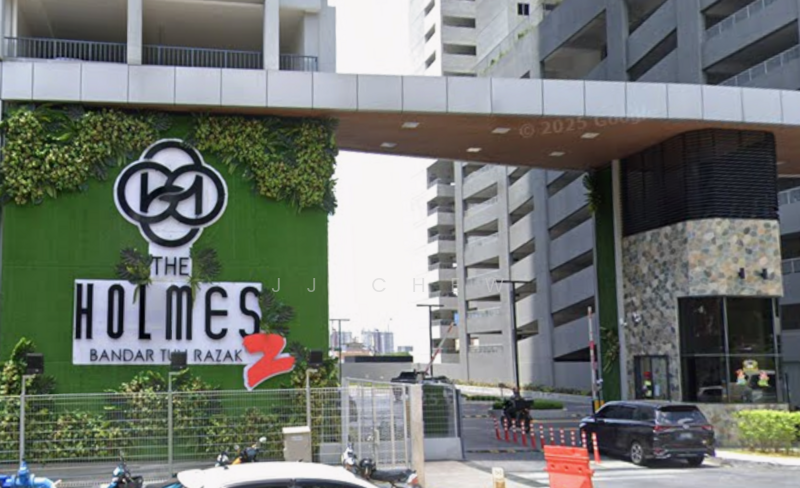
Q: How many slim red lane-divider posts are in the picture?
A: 11